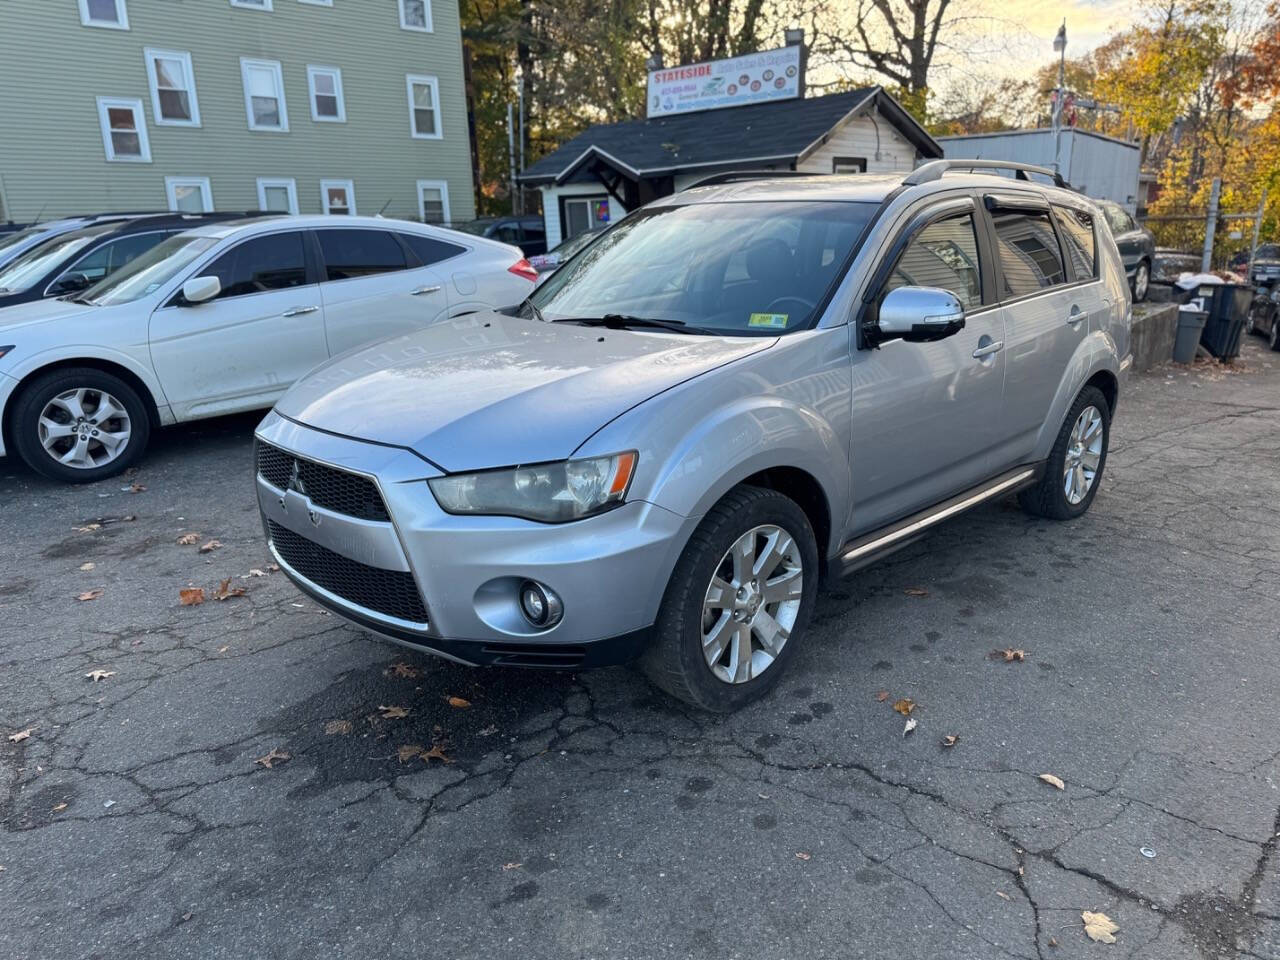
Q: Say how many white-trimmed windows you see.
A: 13